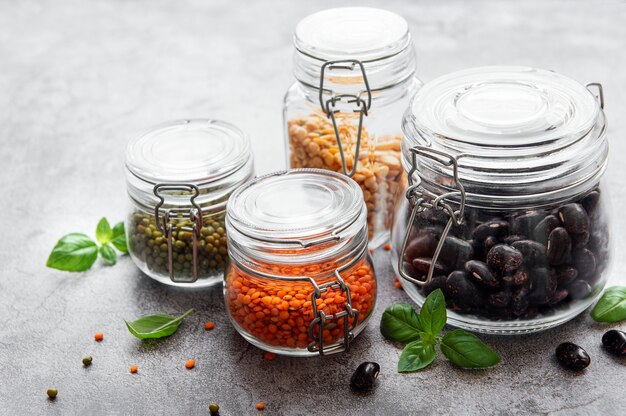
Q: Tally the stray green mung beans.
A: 3